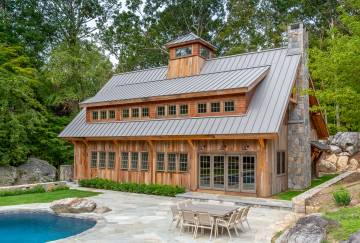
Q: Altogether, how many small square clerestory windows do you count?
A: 12